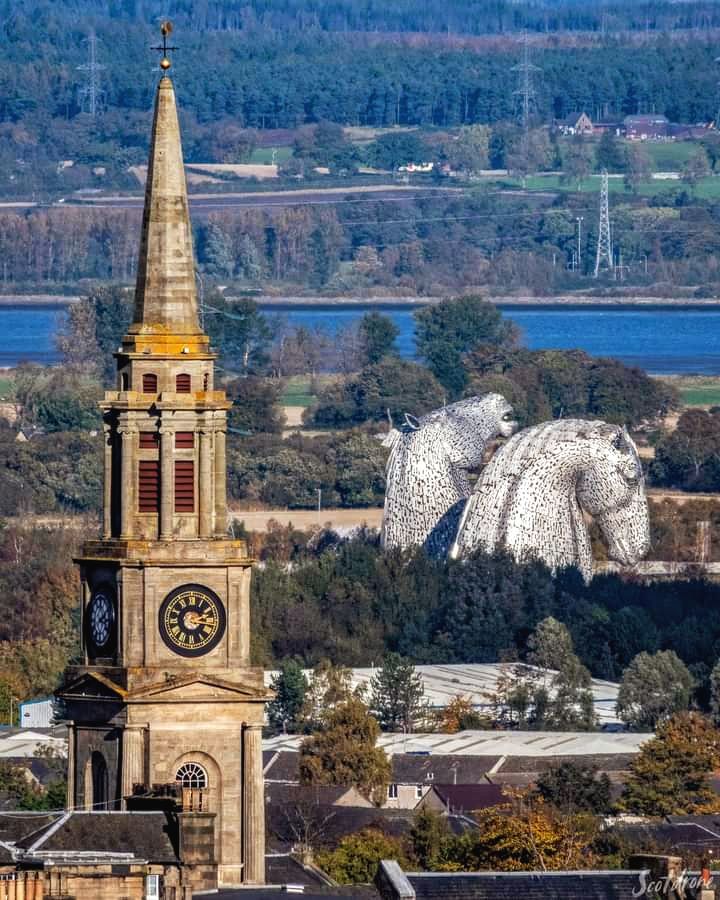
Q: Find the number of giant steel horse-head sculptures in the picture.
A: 2